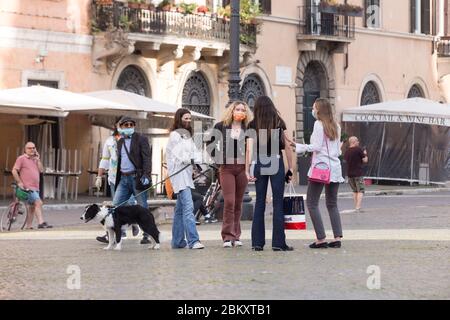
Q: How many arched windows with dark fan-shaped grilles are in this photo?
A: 5